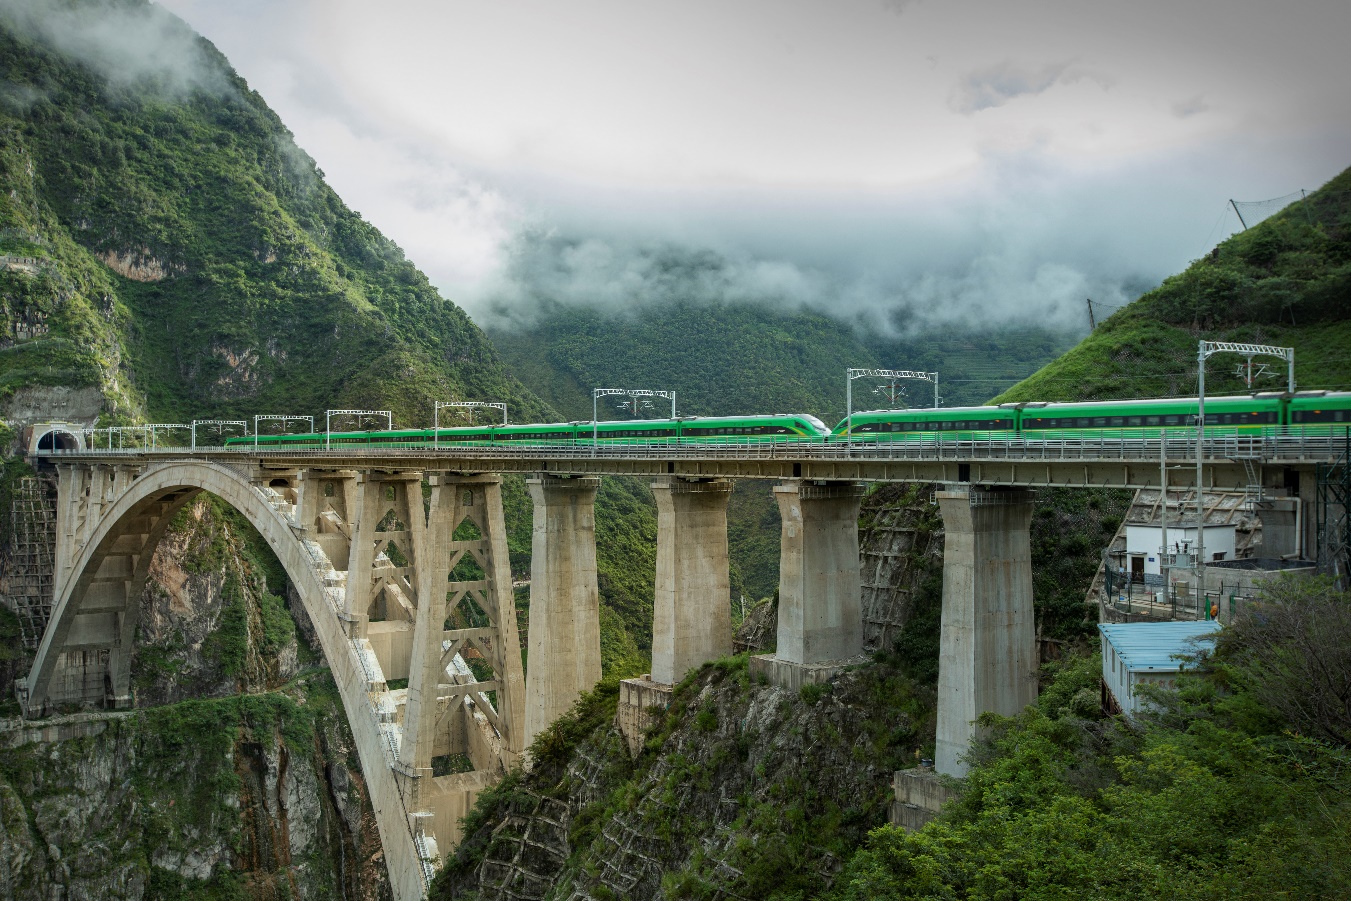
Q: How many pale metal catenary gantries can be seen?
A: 11